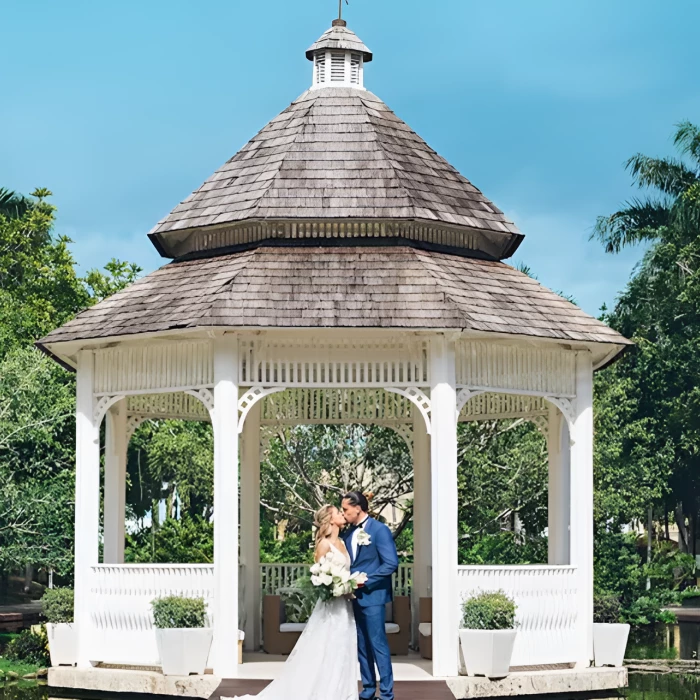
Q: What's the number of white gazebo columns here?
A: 8